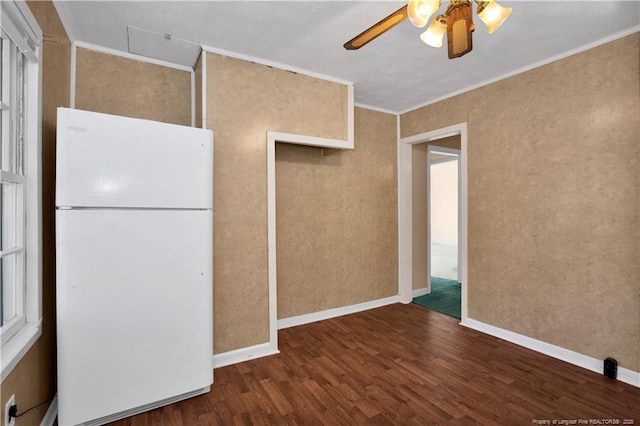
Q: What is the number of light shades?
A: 3